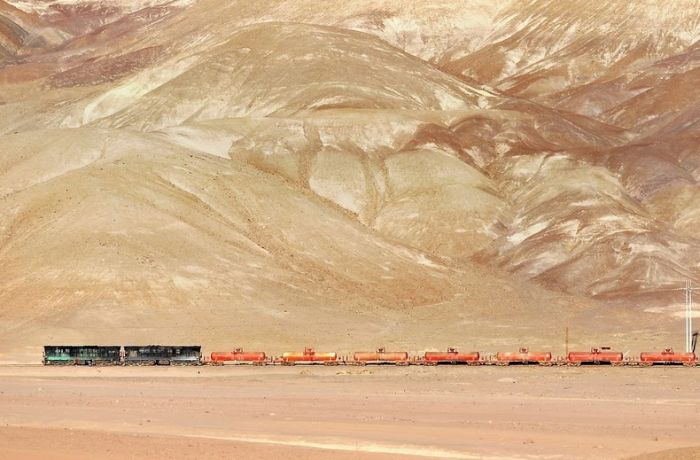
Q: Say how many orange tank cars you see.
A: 7